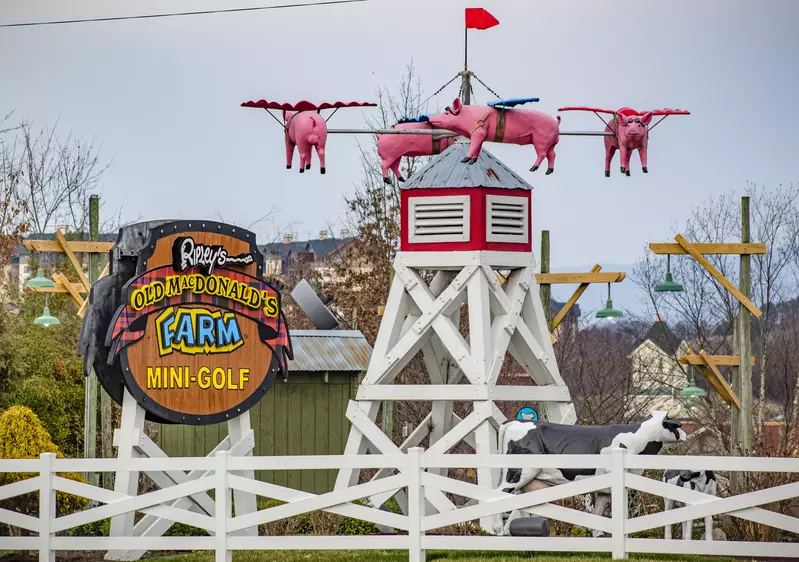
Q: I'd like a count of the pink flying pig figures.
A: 4